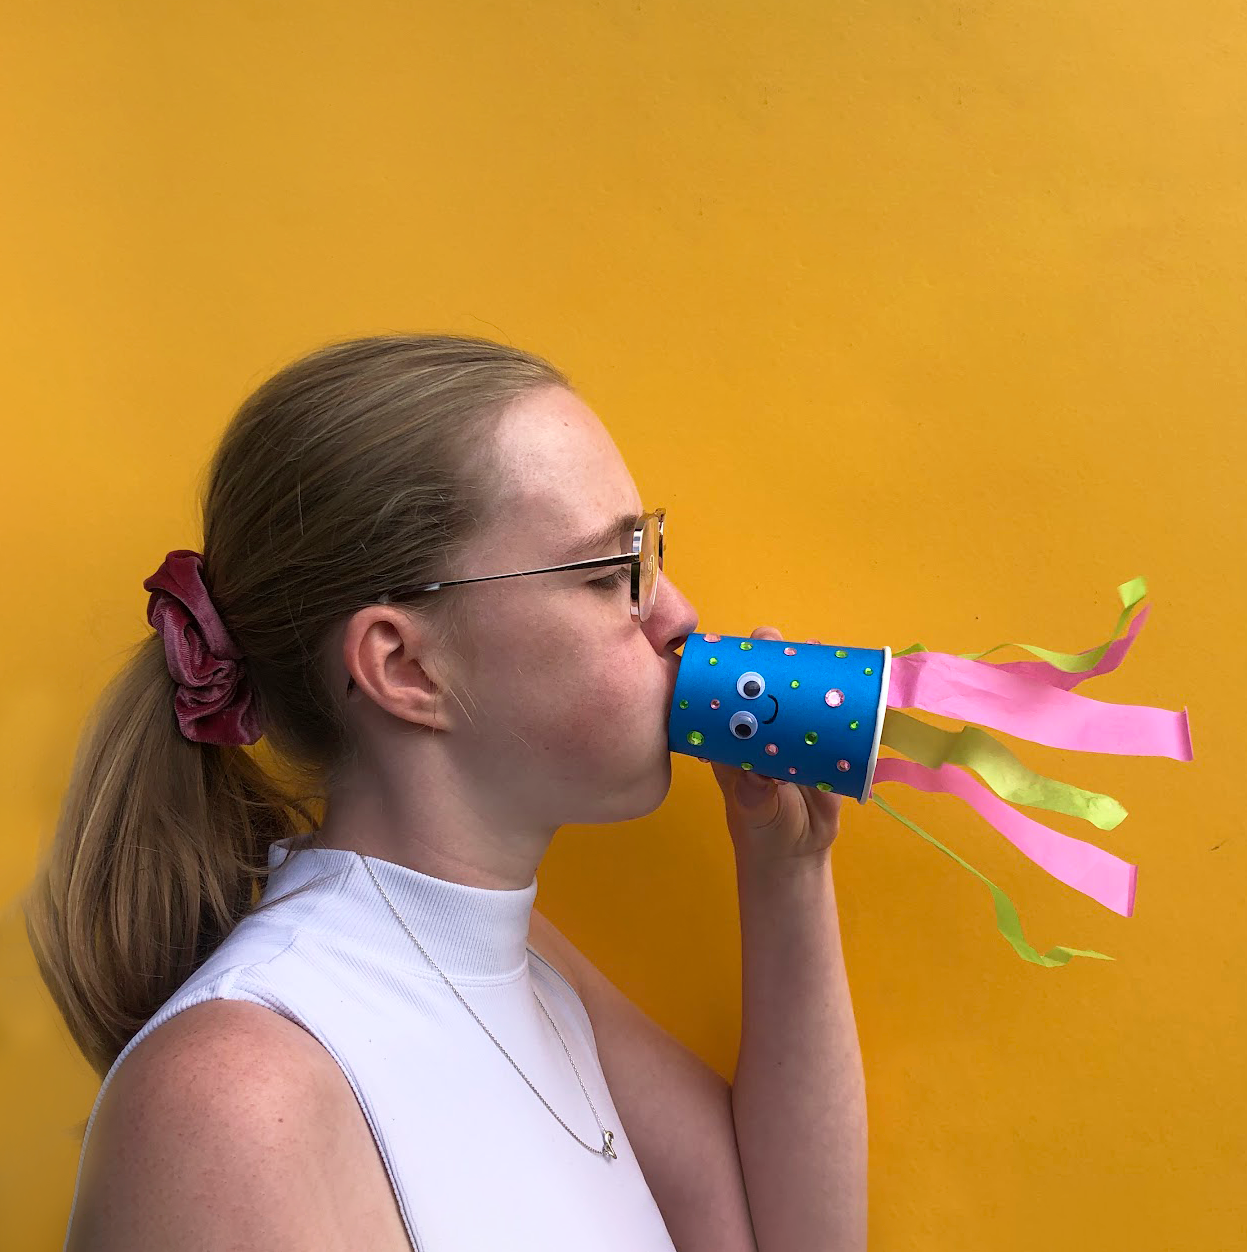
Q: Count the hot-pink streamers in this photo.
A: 3